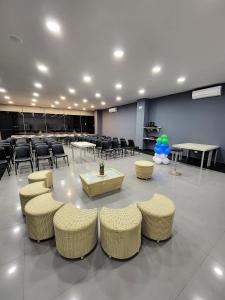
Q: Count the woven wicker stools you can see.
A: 7